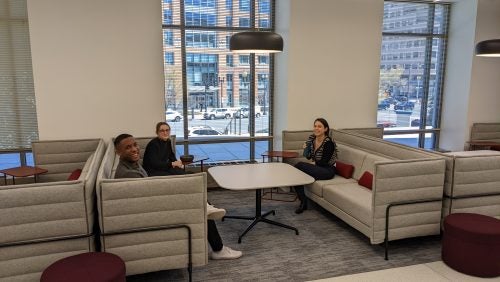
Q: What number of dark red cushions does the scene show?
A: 3